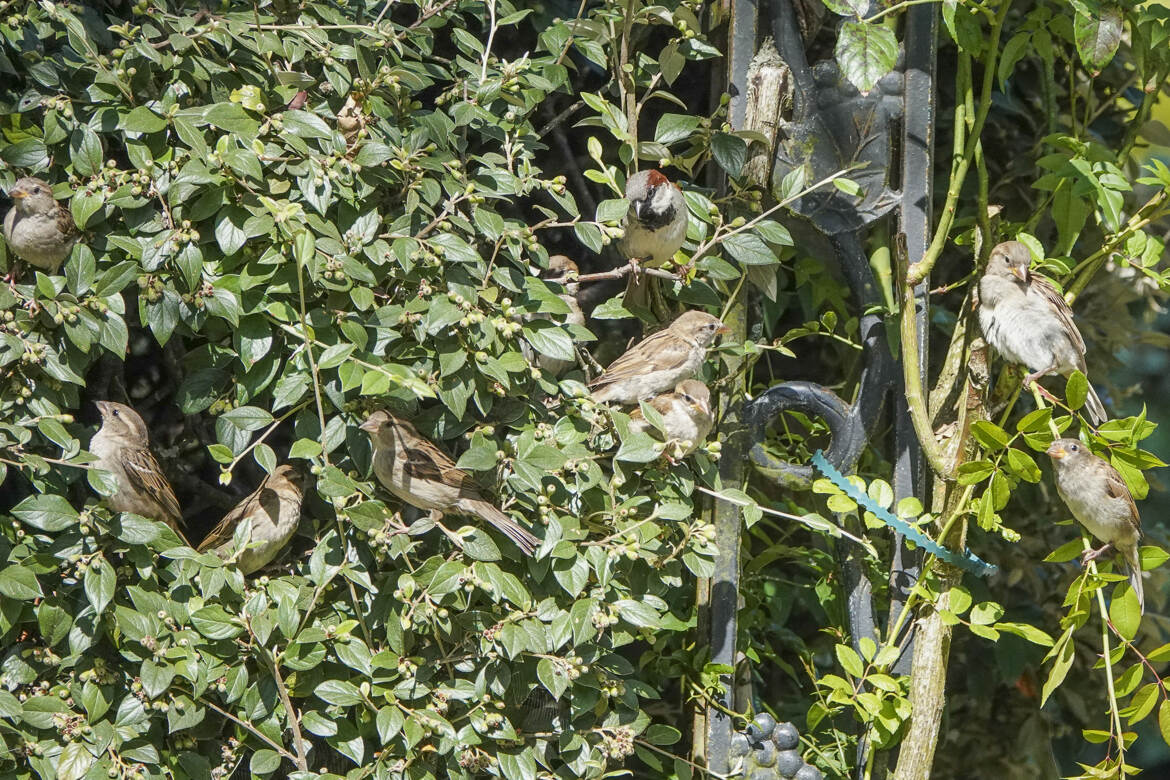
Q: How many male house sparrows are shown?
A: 1